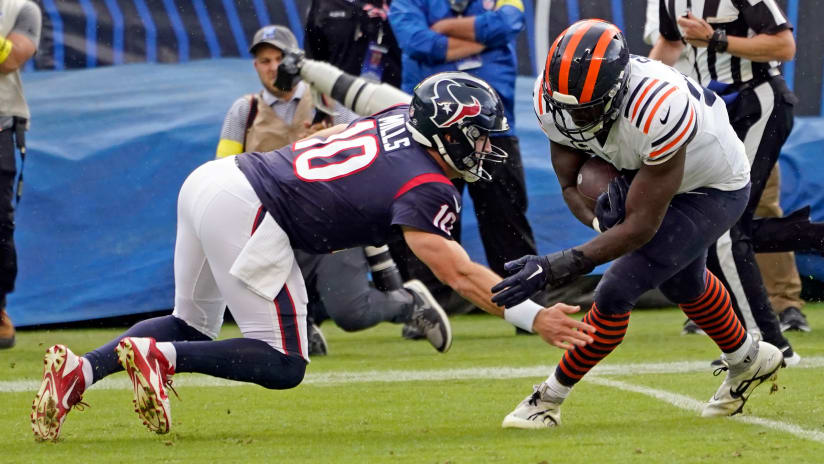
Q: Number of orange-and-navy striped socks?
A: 2